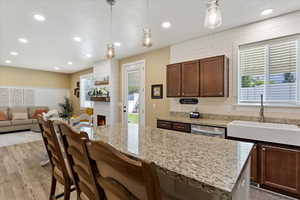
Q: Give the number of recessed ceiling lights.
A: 11